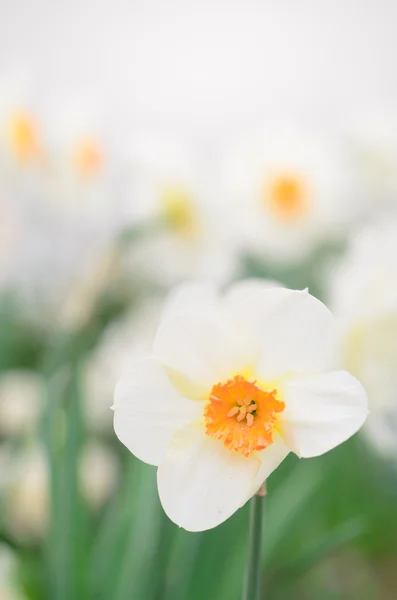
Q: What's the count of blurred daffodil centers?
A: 4